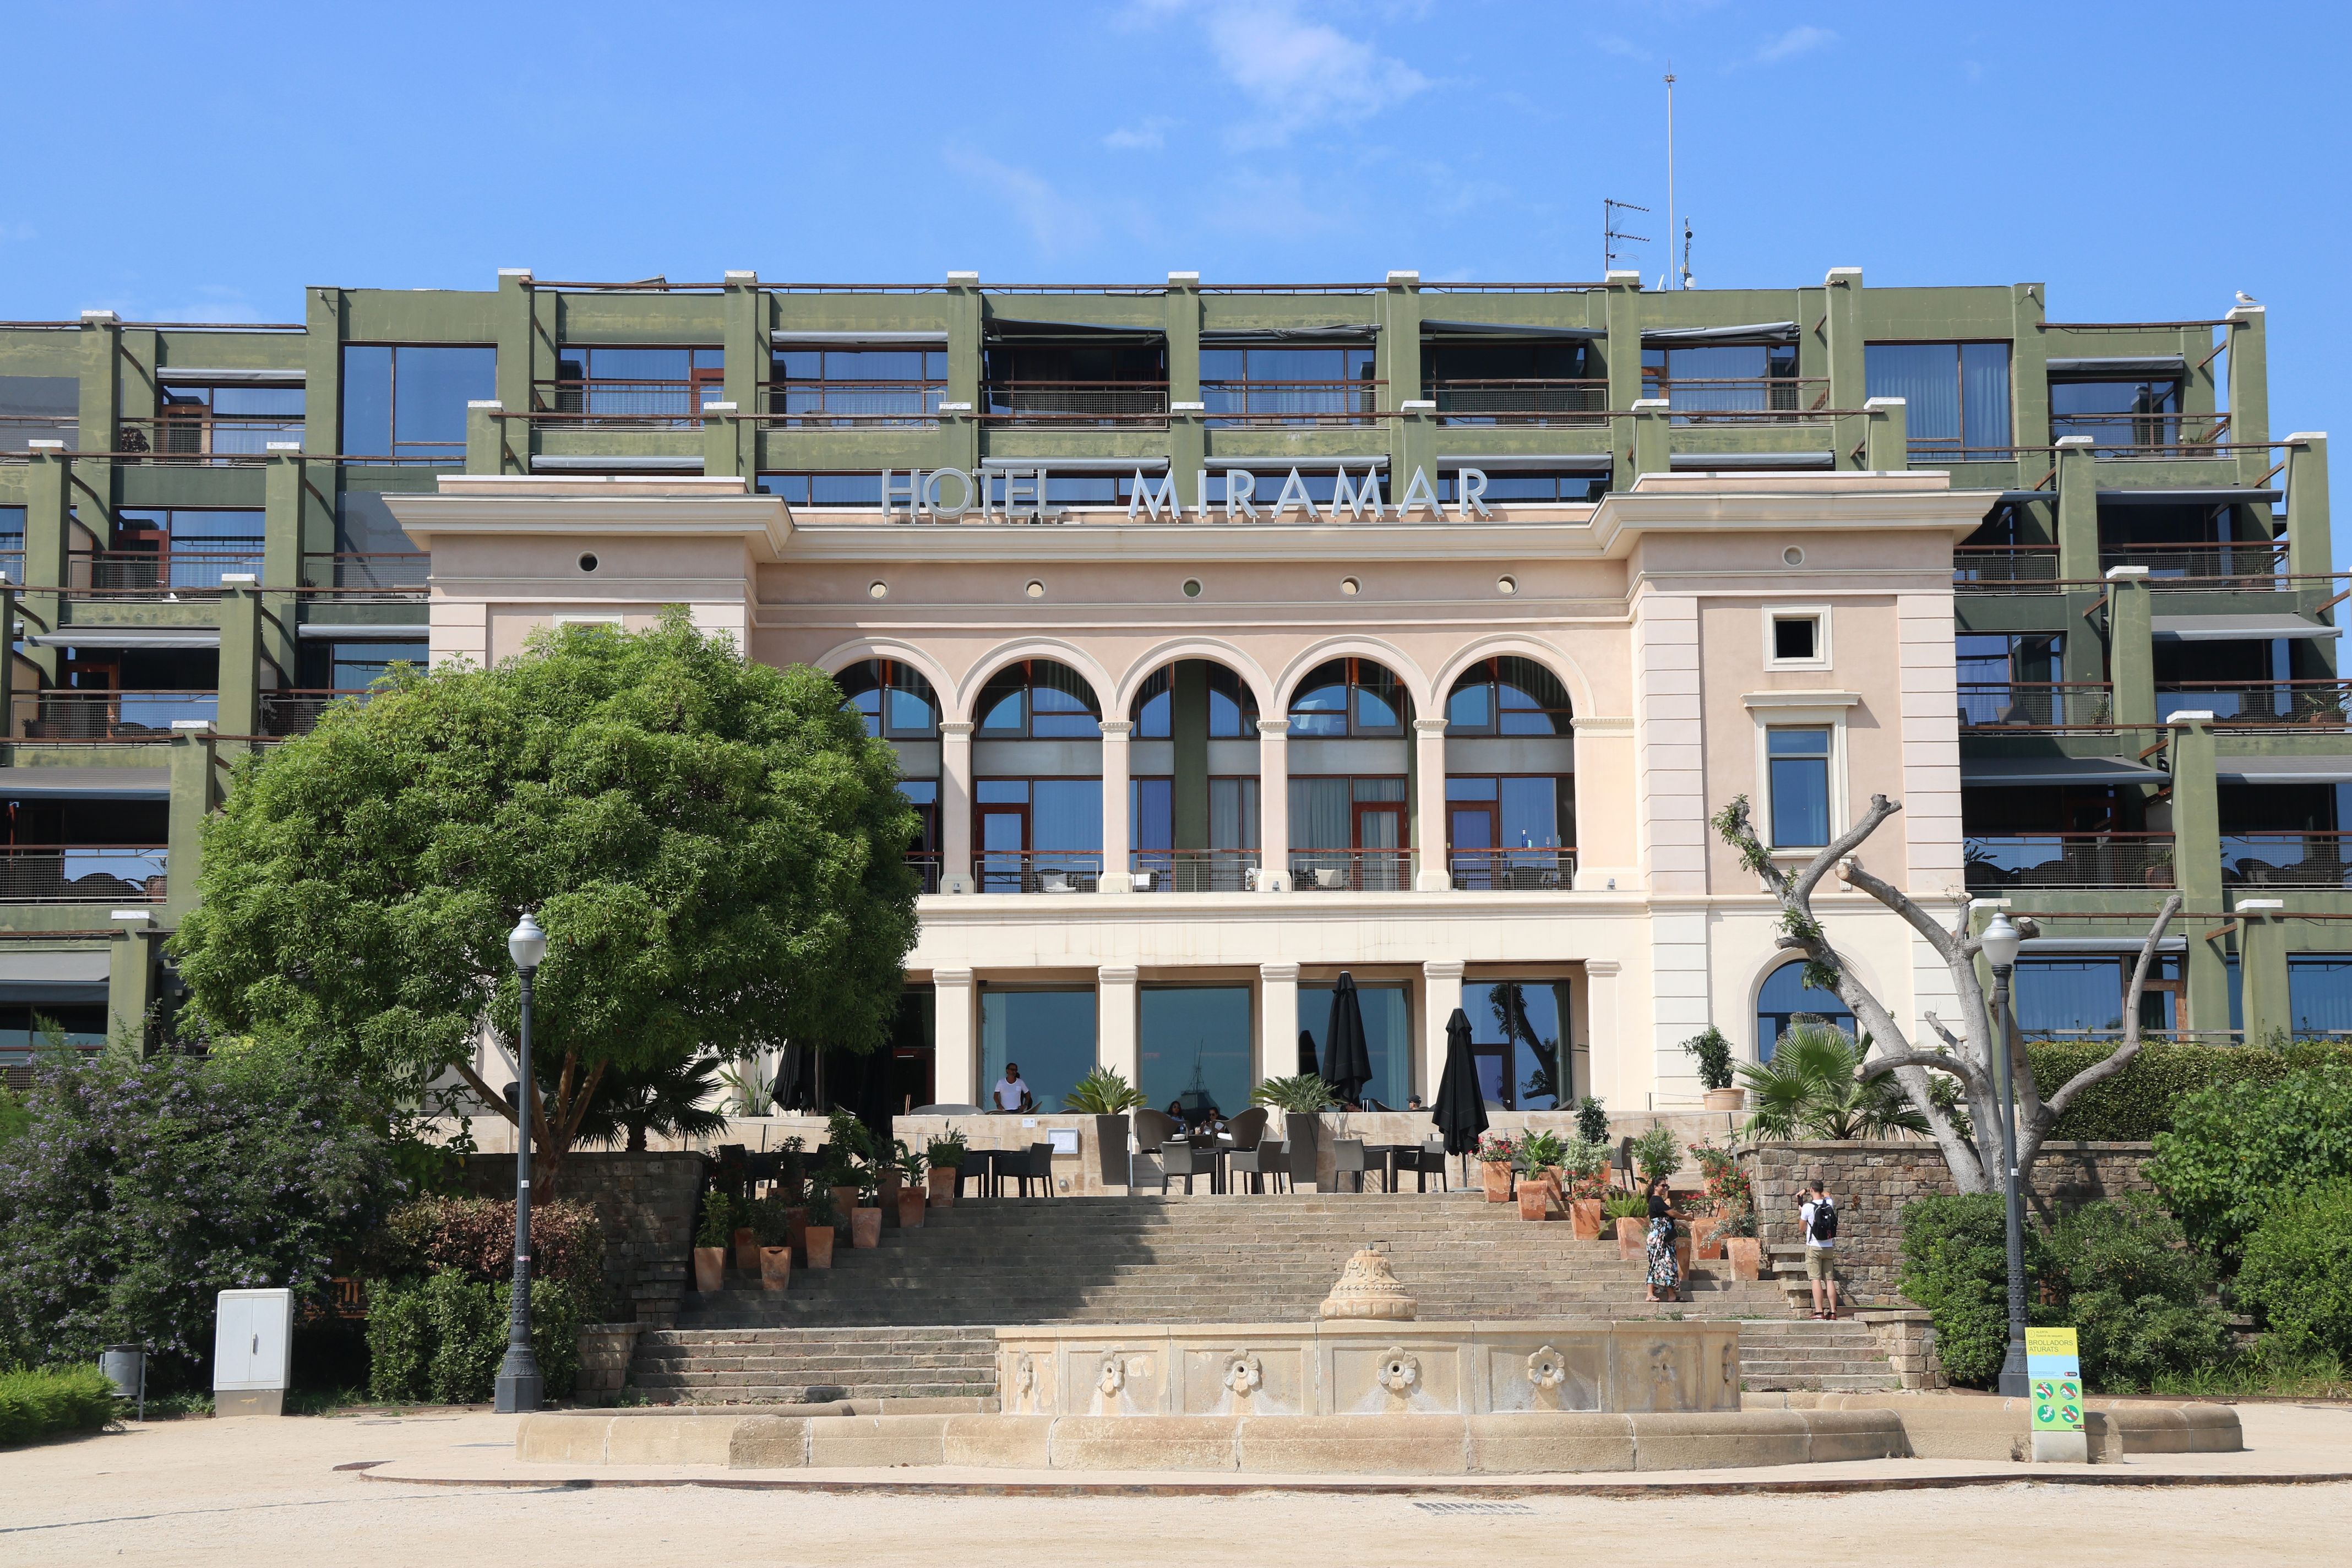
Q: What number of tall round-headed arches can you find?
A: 5